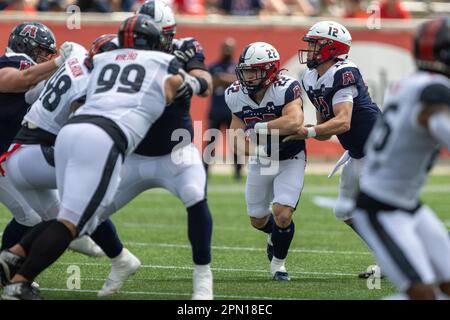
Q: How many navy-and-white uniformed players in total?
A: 4